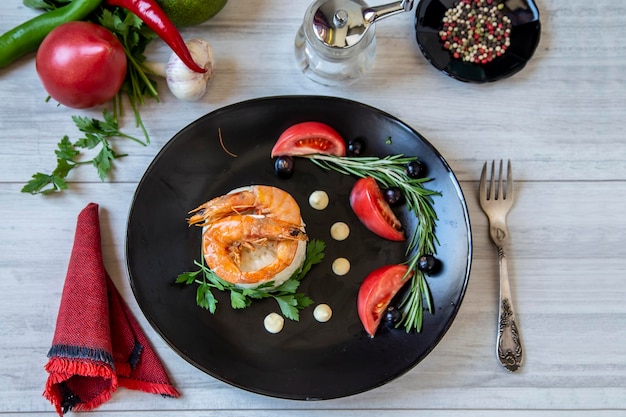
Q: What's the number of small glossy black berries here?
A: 6